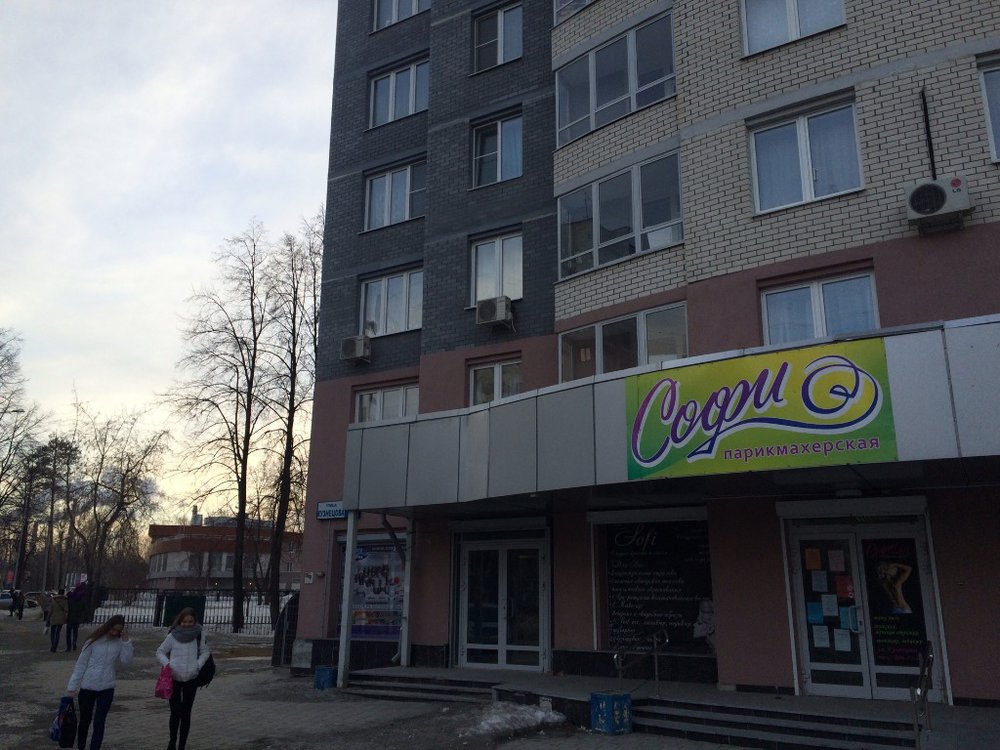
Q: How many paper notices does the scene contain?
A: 9